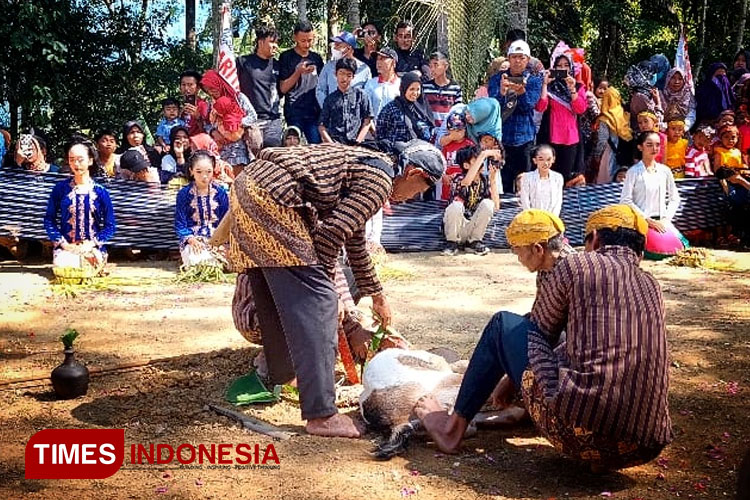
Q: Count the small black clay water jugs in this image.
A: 1